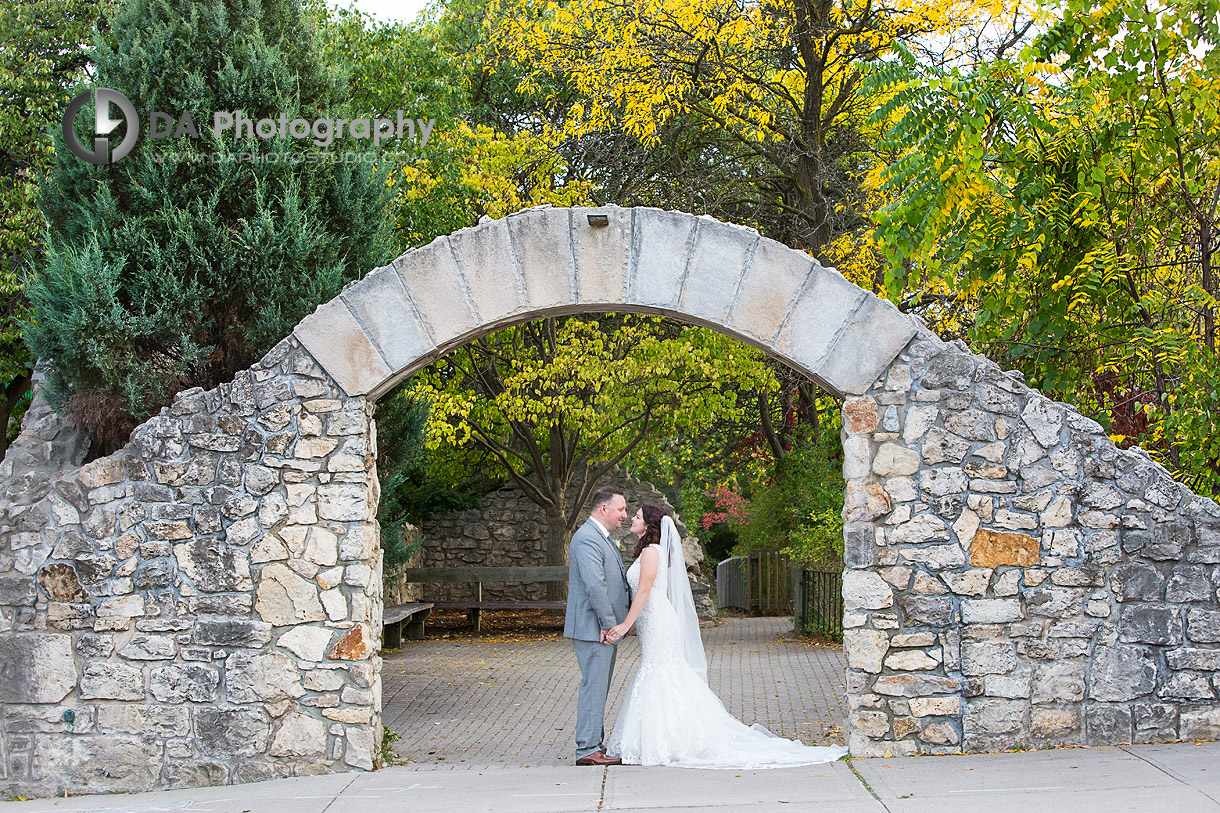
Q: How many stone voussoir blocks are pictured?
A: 11